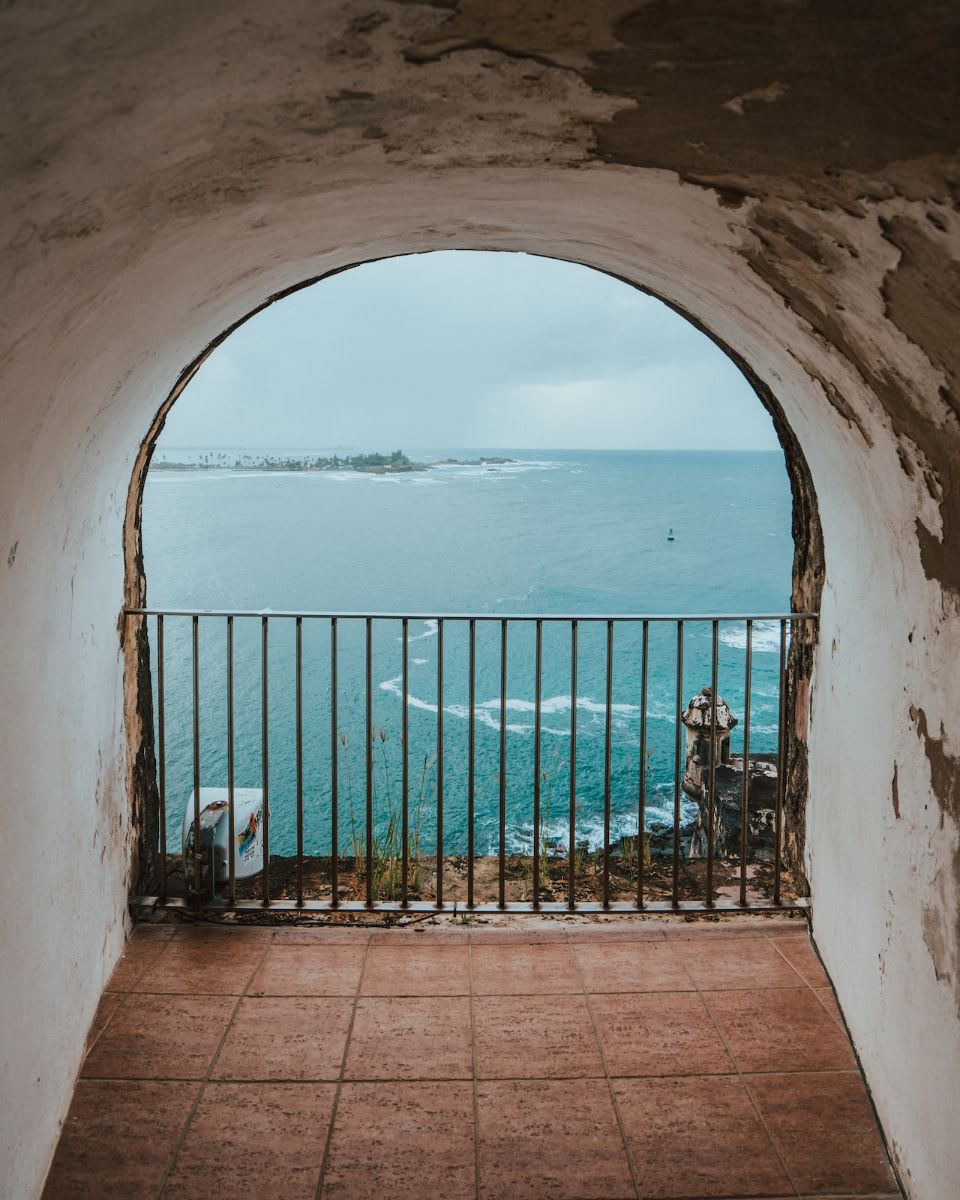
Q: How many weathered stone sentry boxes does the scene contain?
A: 1